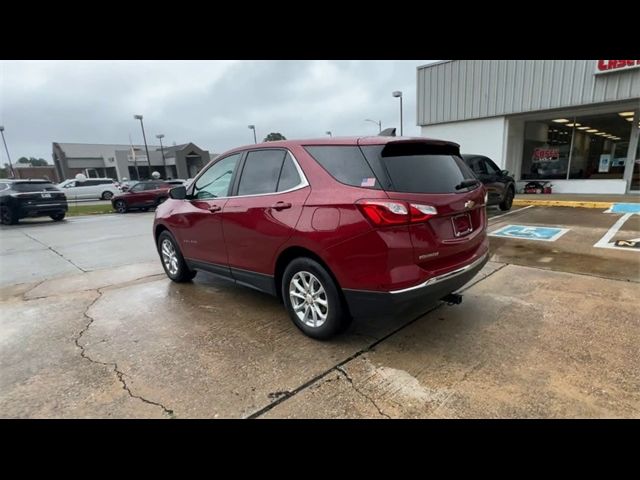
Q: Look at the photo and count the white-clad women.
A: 0